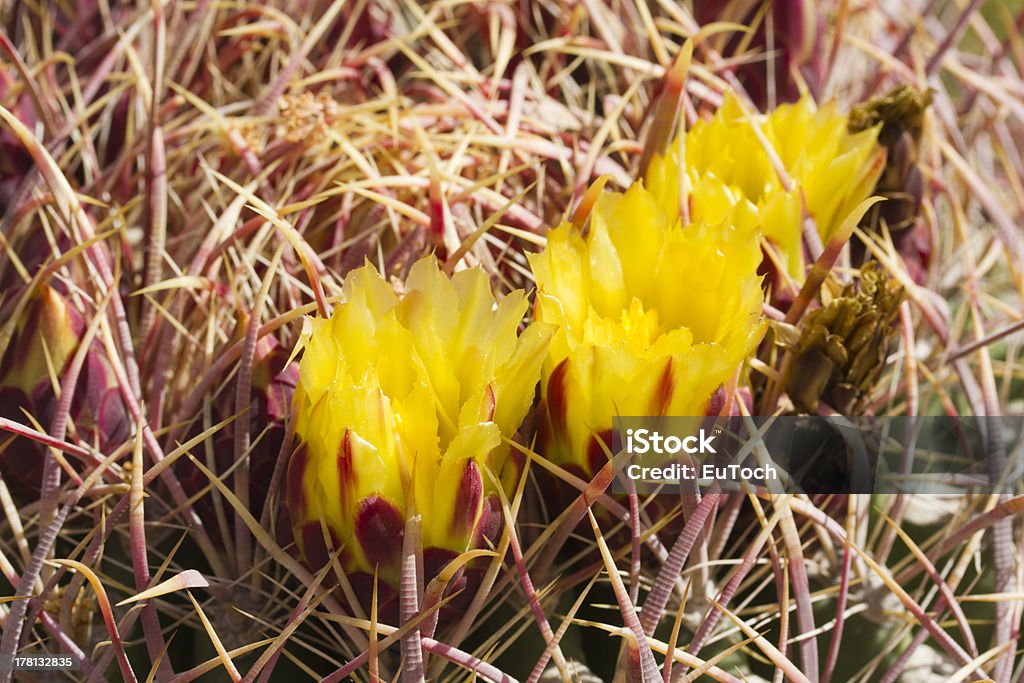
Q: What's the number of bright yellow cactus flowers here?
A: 3